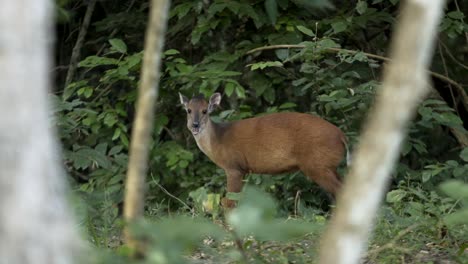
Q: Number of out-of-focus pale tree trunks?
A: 3